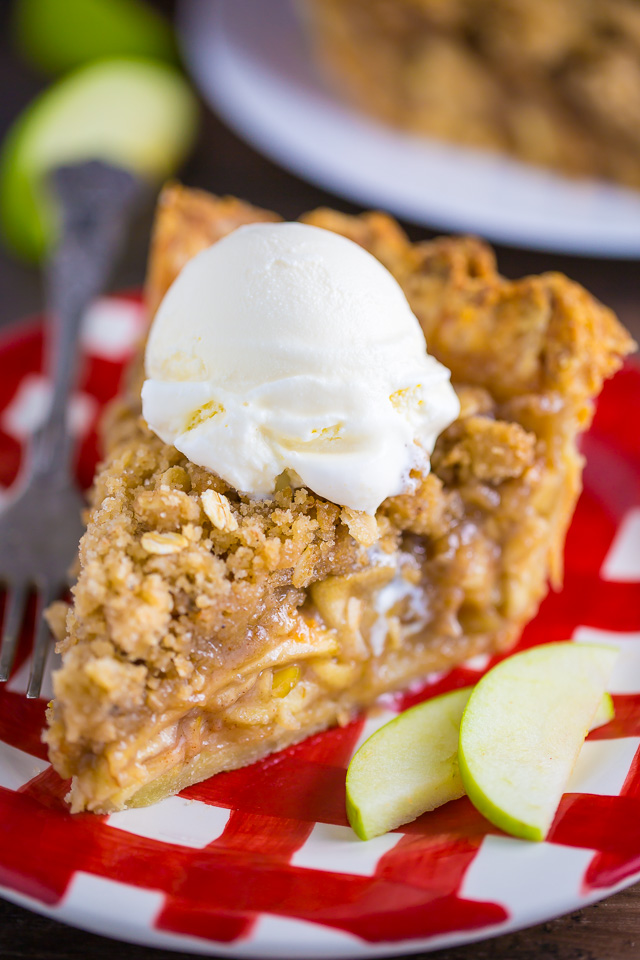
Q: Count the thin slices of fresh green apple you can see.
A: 2